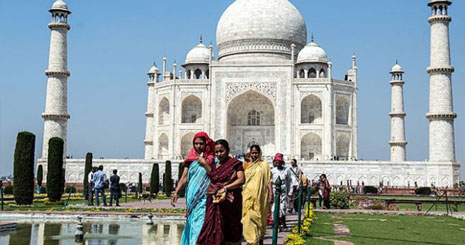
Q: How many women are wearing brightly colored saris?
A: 3